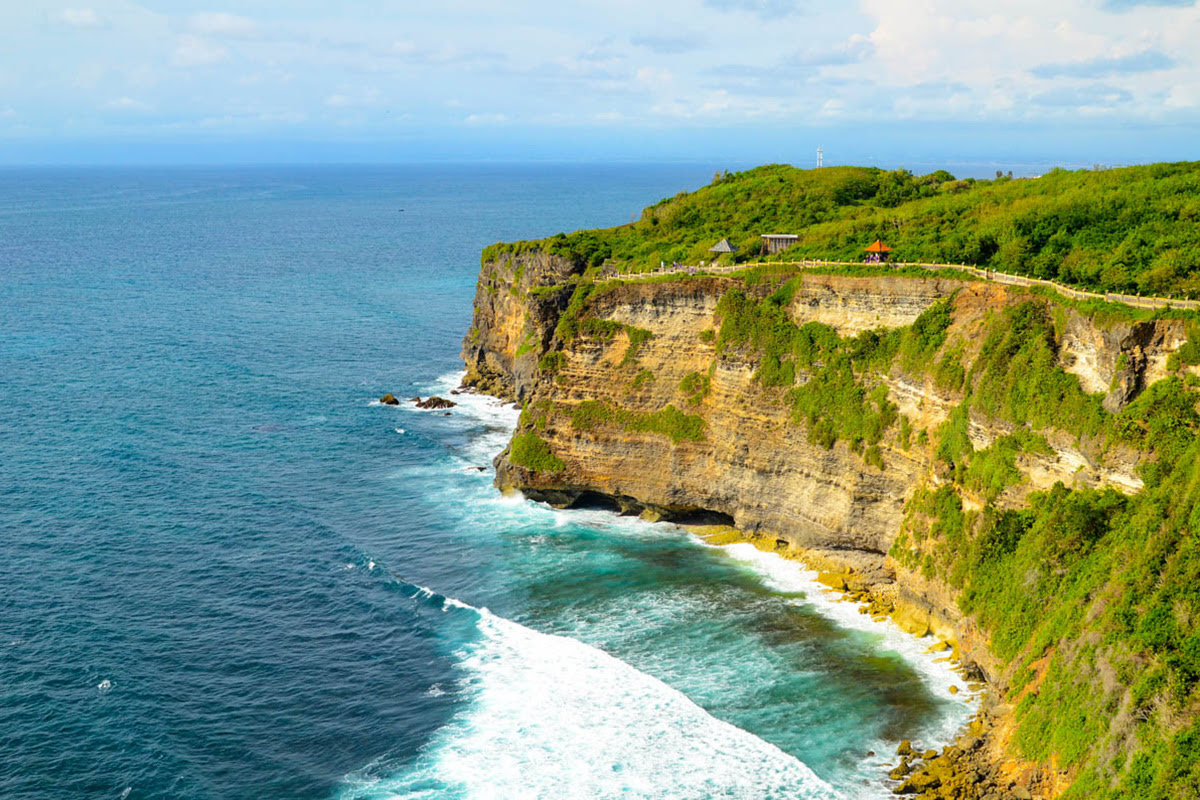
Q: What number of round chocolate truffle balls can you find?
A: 0